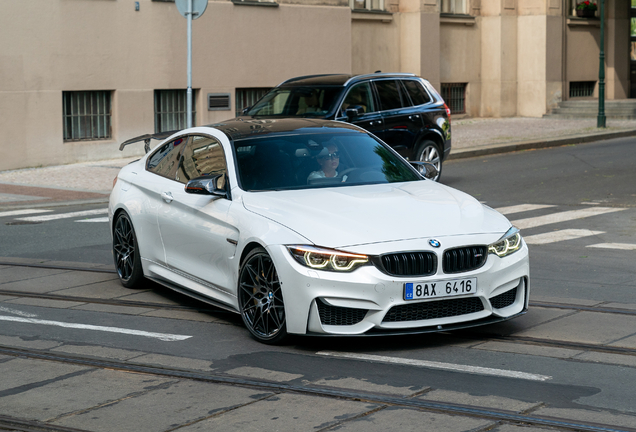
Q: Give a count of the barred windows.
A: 5